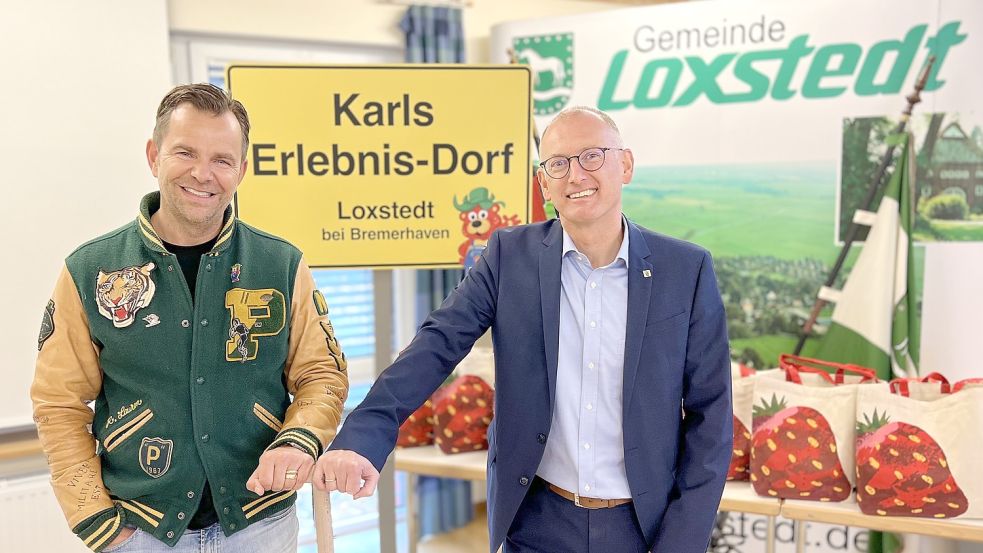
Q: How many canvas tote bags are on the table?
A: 5